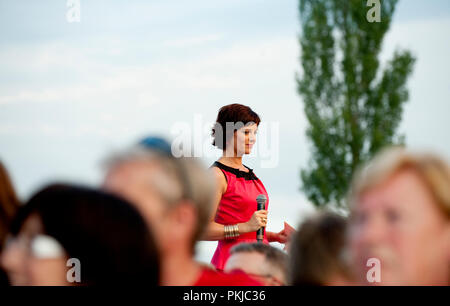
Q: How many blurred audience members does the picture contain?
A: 6